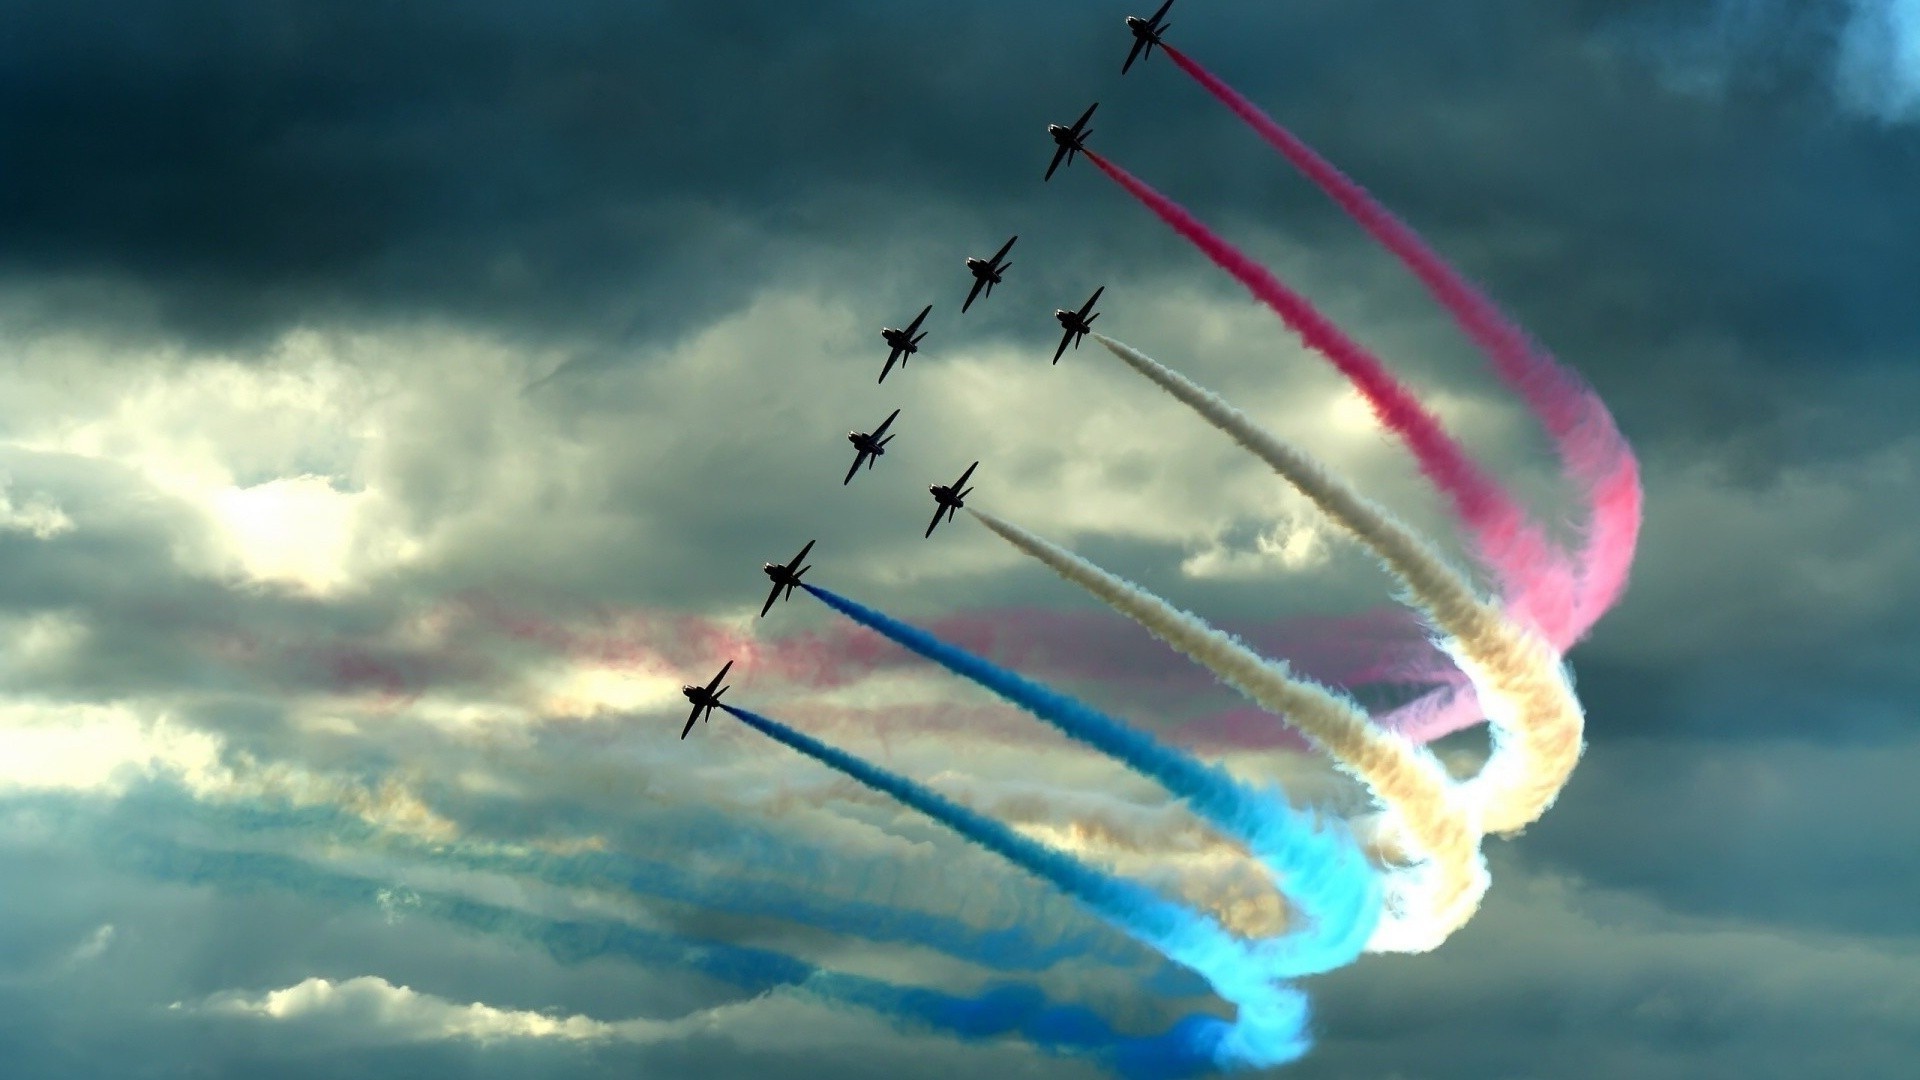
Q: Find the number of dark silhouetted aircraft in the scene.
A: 9